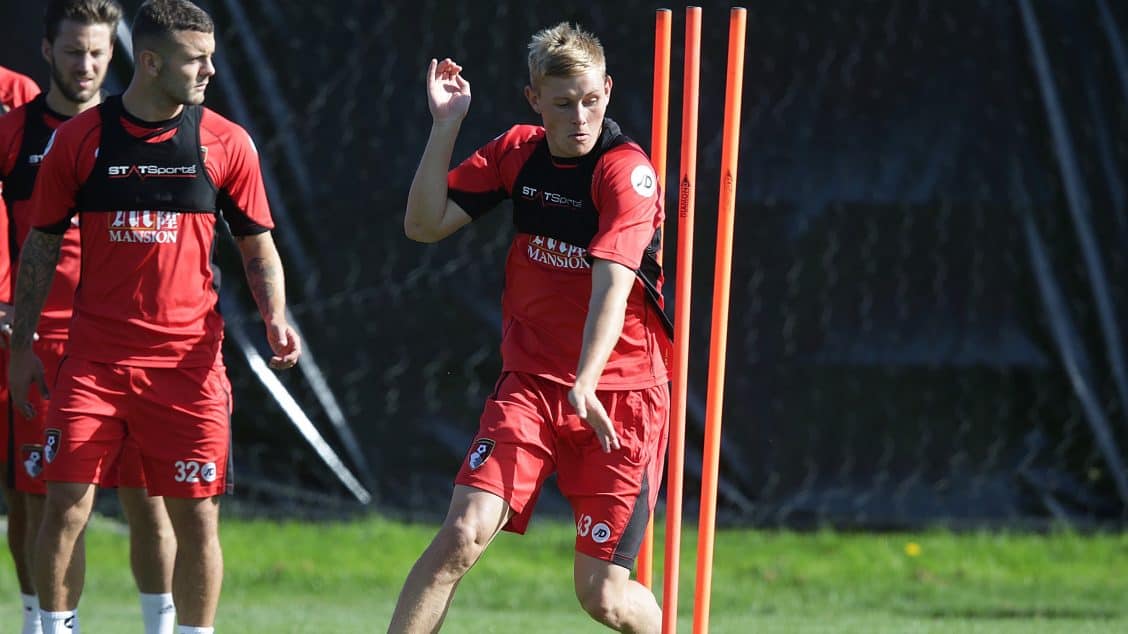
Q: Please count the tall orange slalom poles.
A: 3